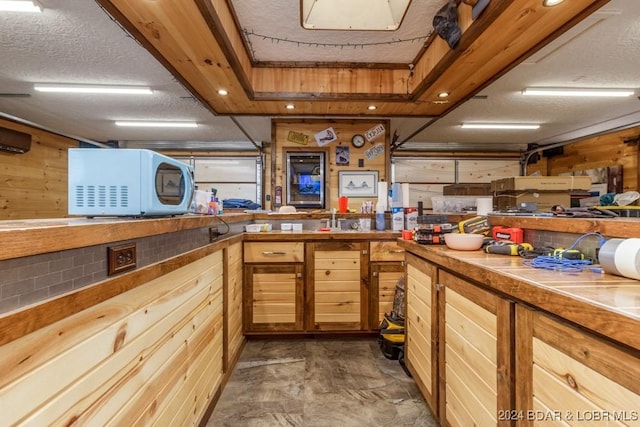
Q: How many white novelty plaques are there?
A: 3